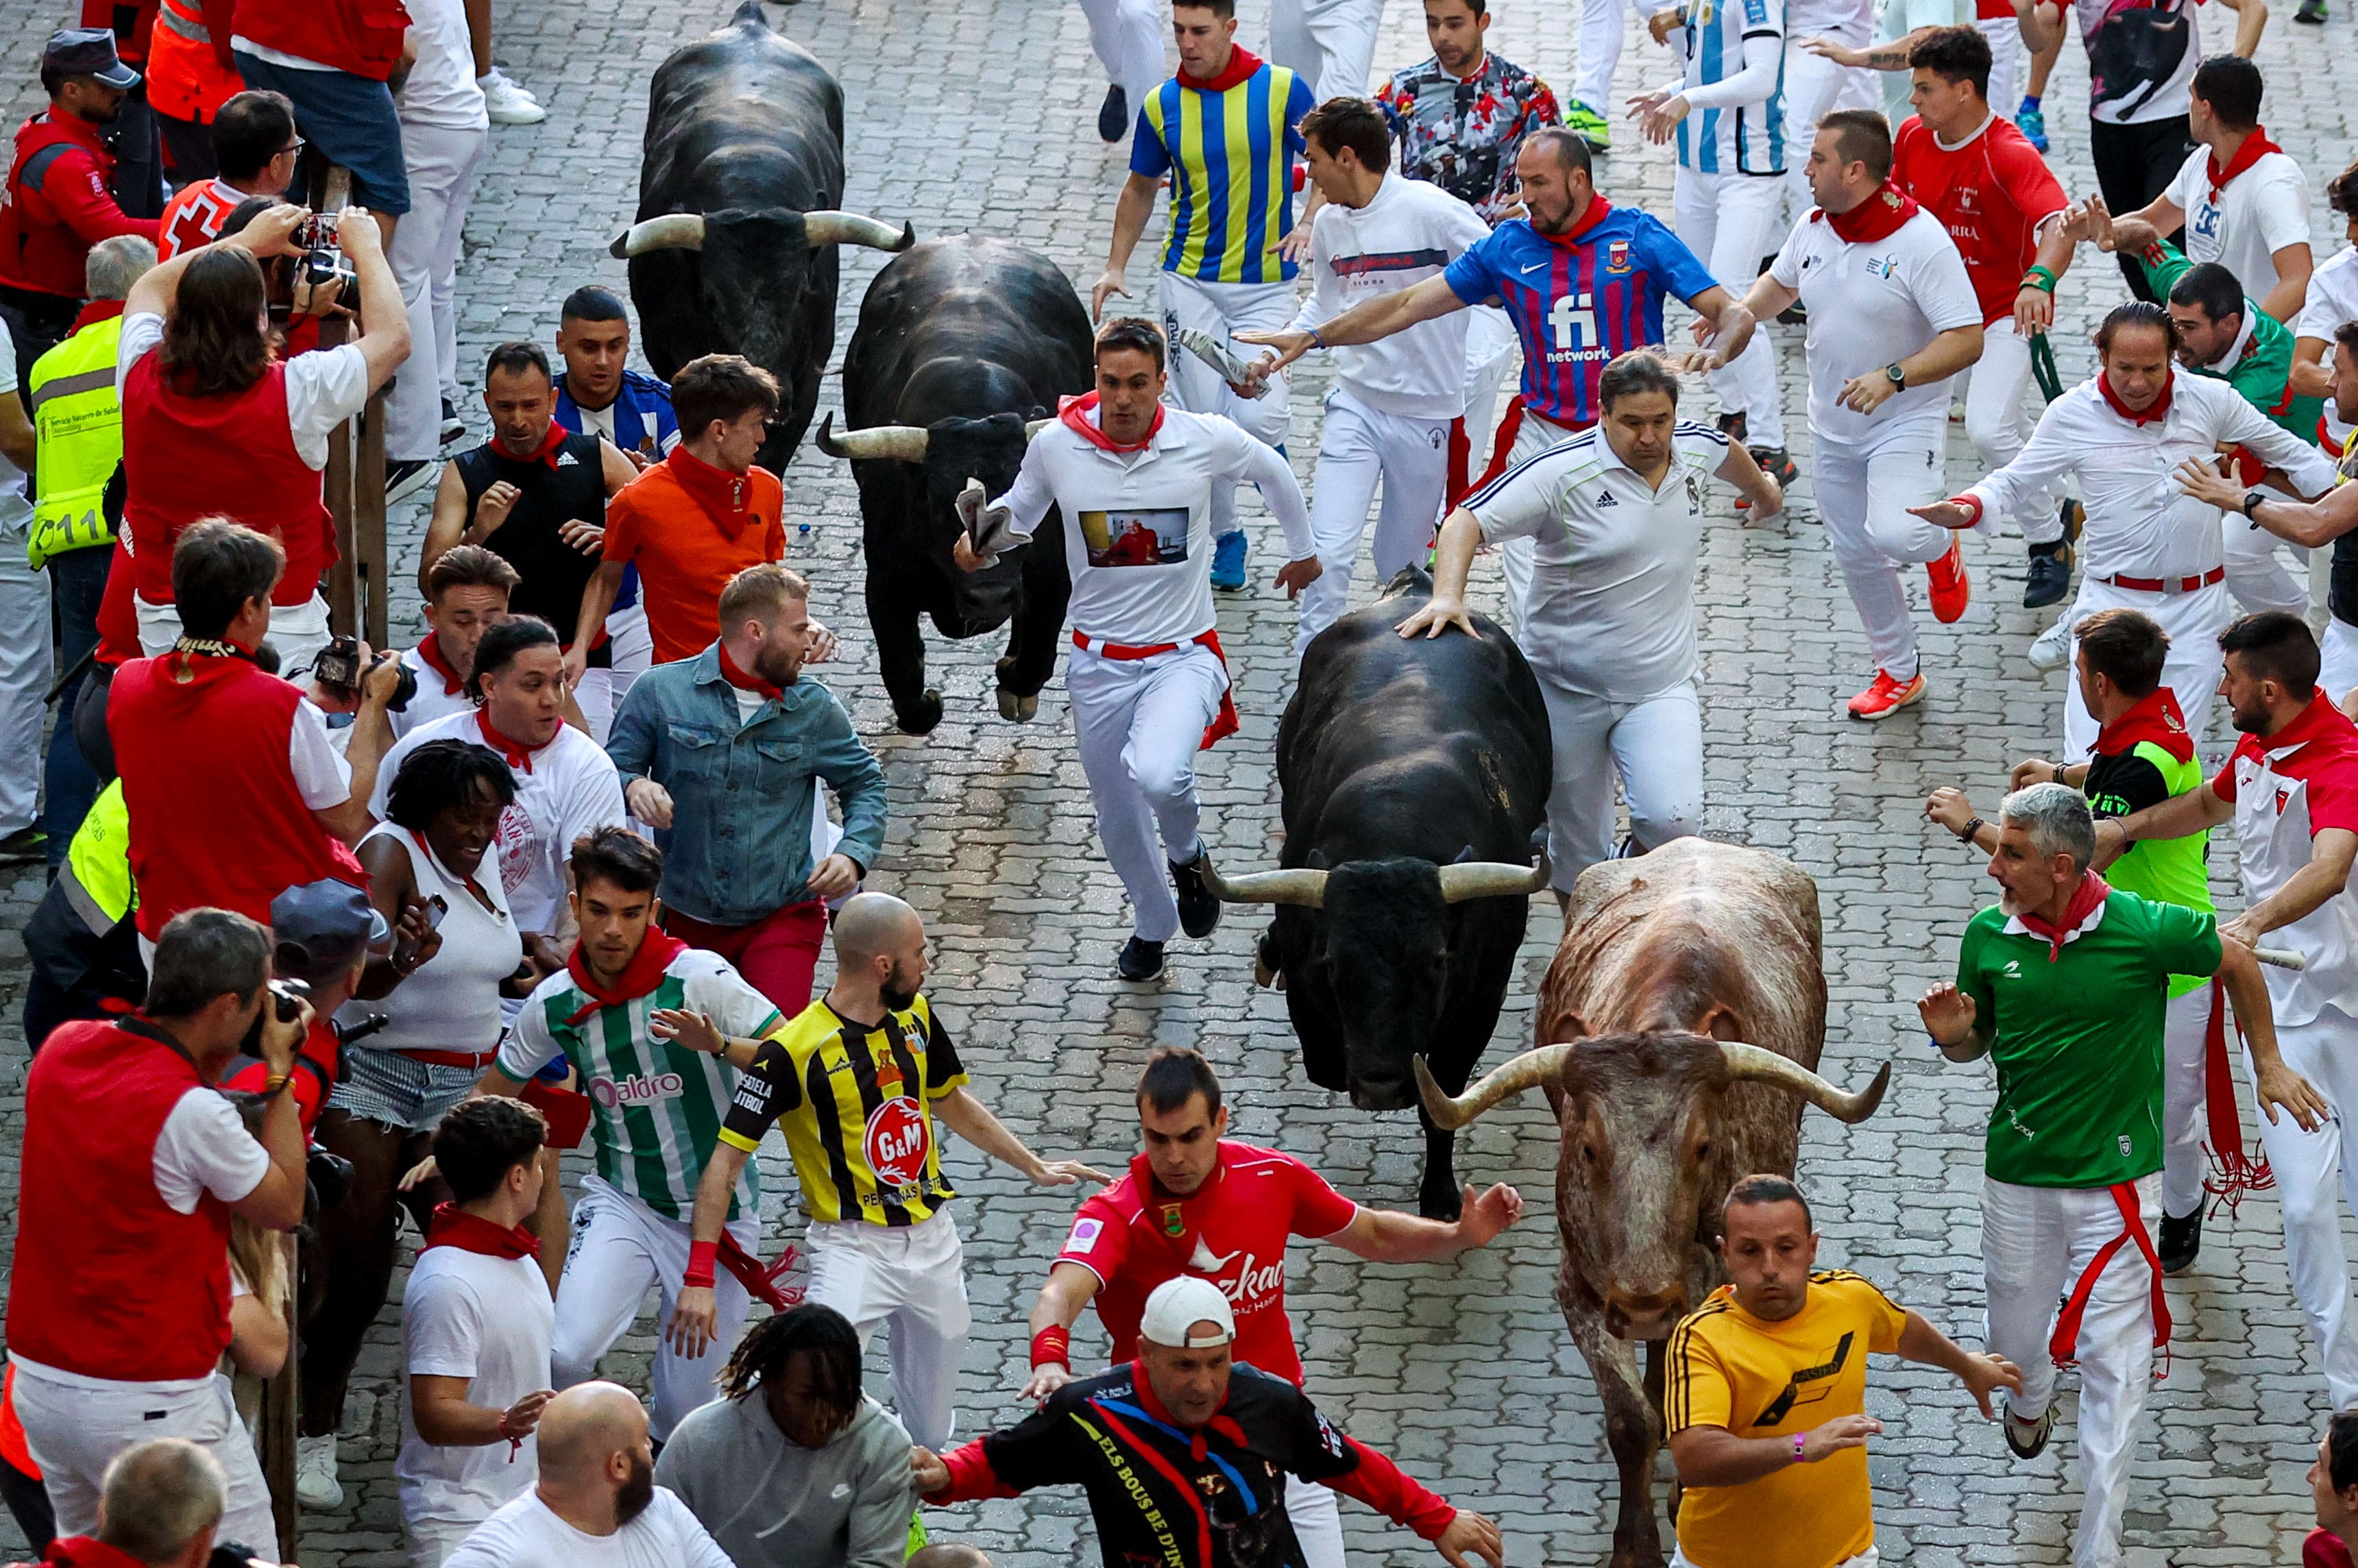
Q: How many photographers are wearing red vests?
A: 3